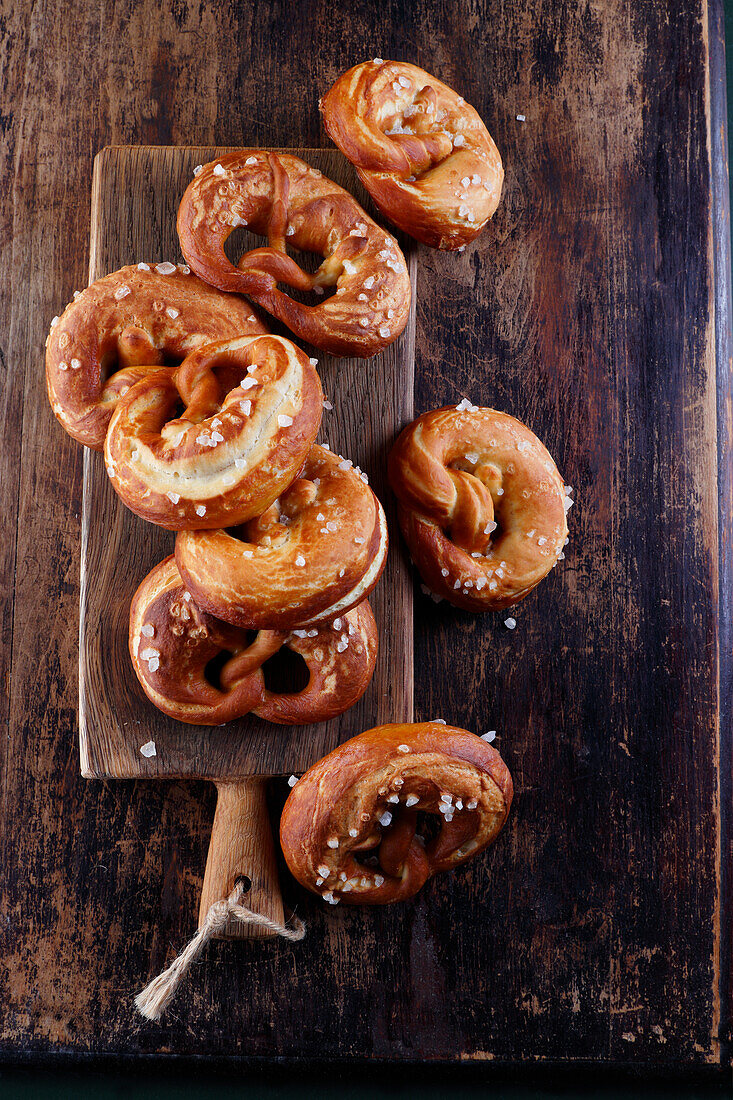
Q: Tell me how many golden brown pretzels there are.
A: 8